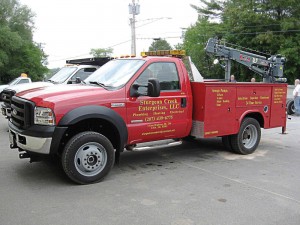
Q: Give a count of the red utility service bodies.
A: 1